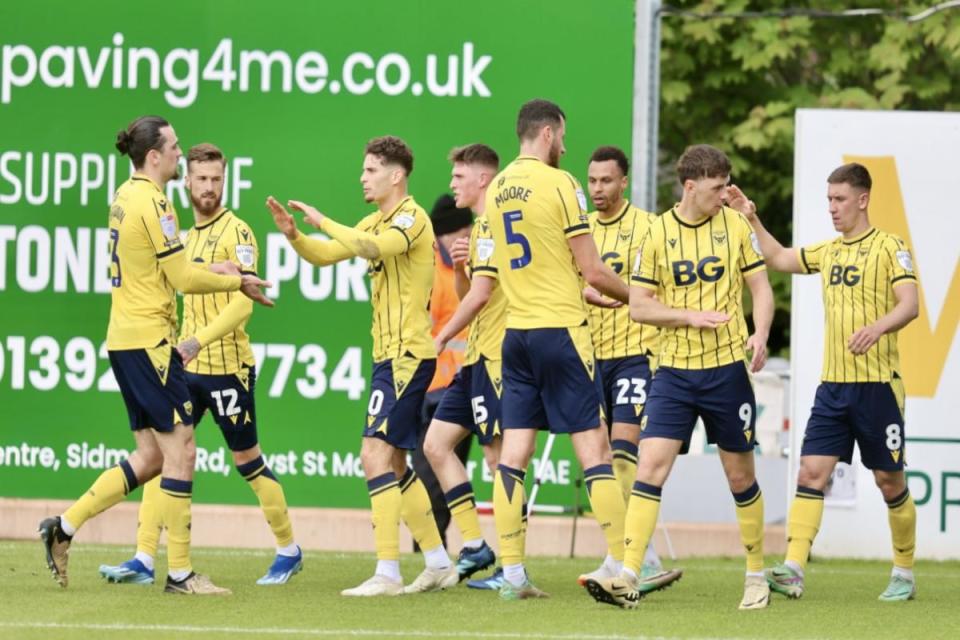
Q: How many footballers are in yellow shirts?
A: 8